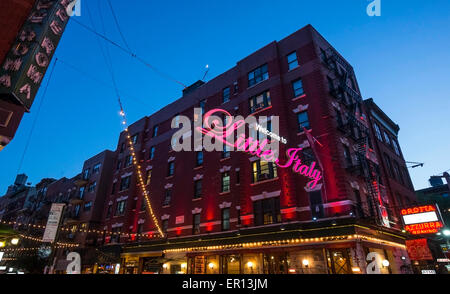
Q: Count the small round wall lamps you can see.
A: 6